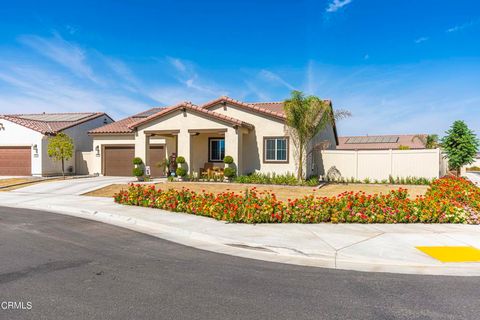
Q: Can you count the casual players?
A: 0